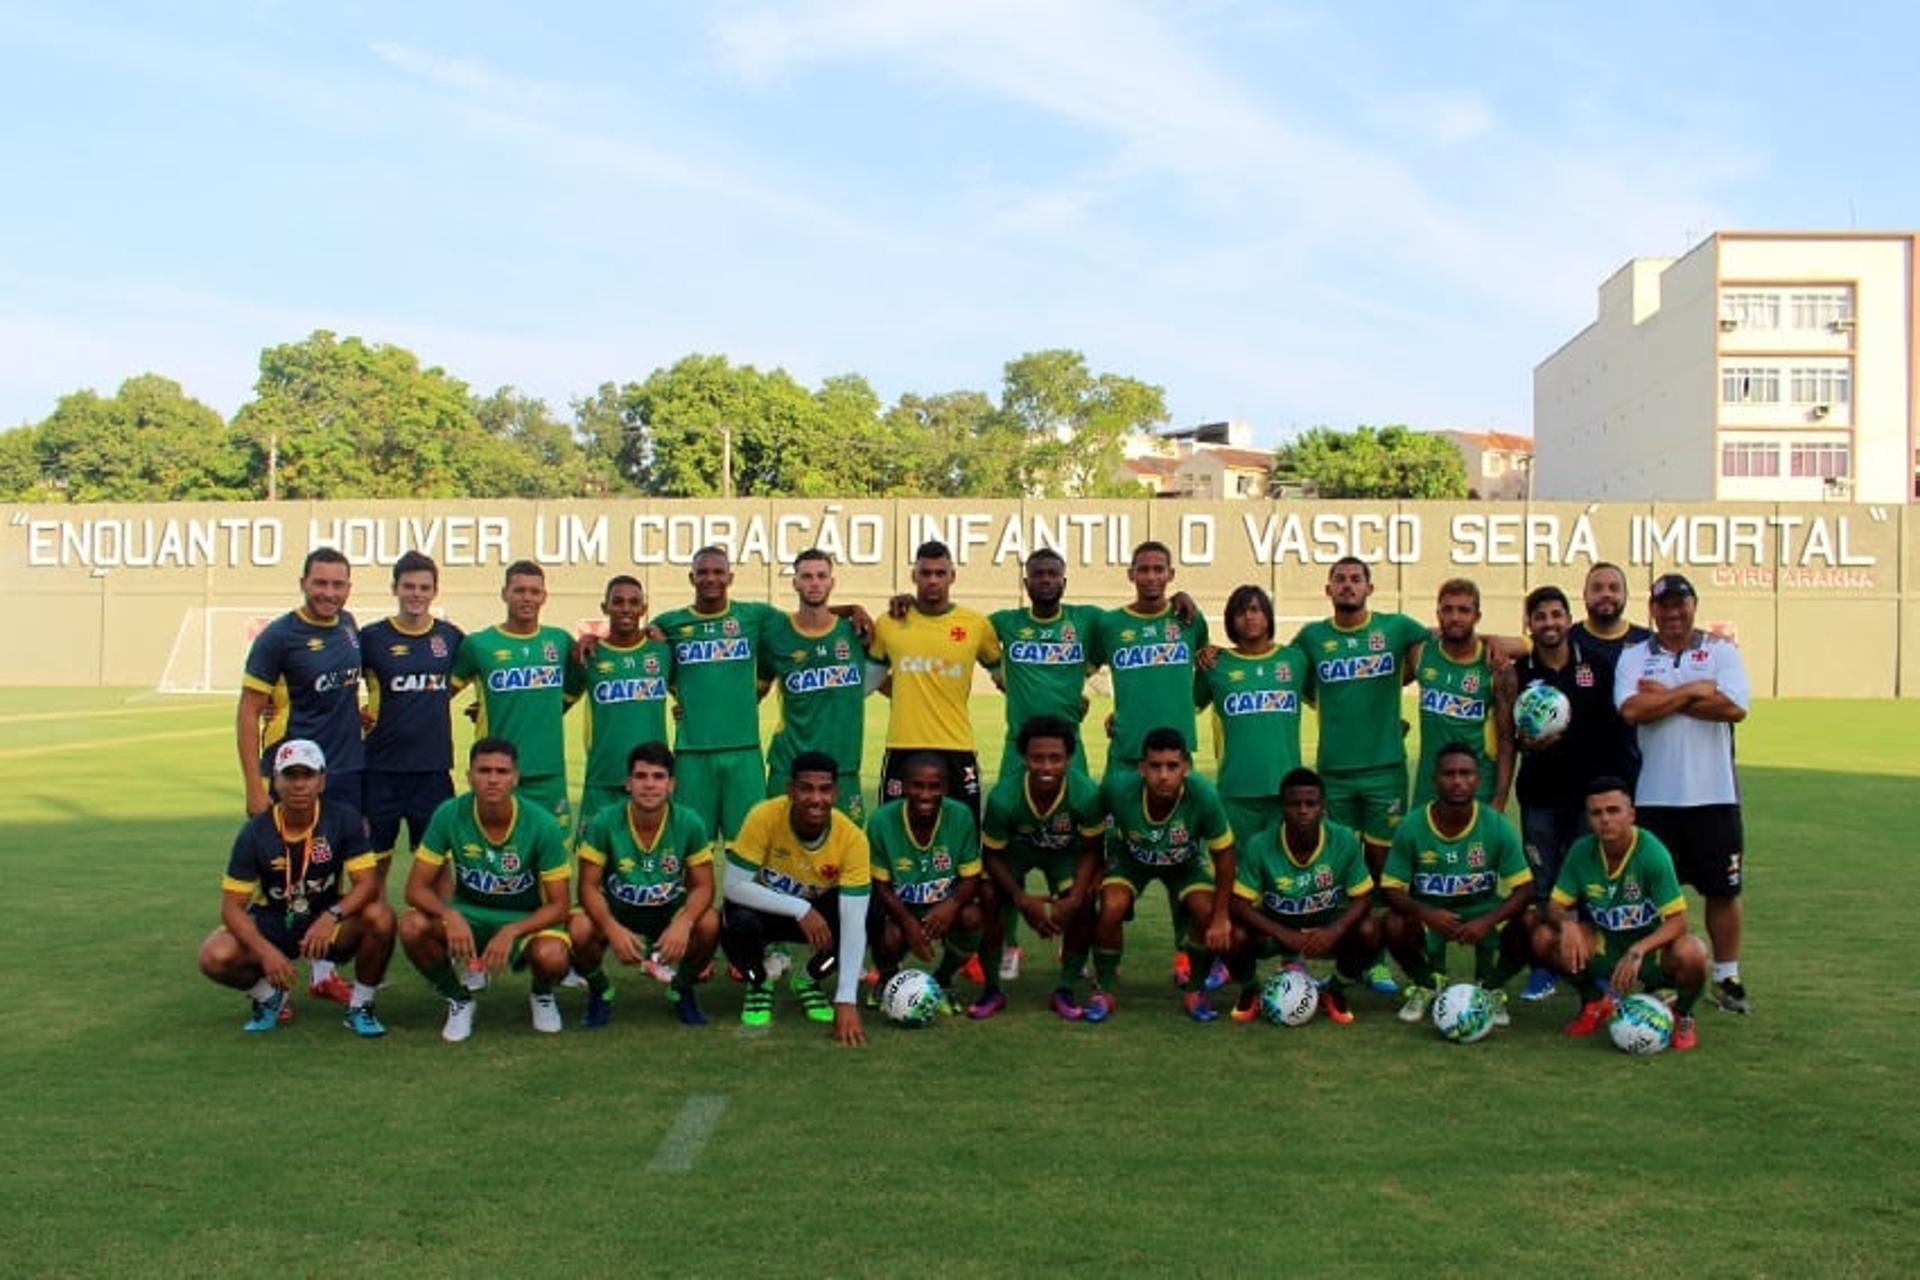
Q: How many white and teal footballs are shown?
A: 5